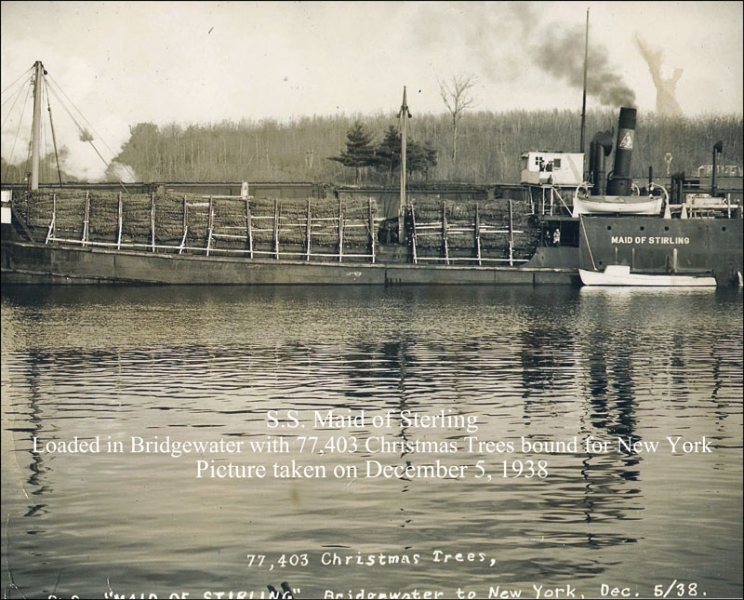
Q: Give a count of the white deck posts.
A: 15